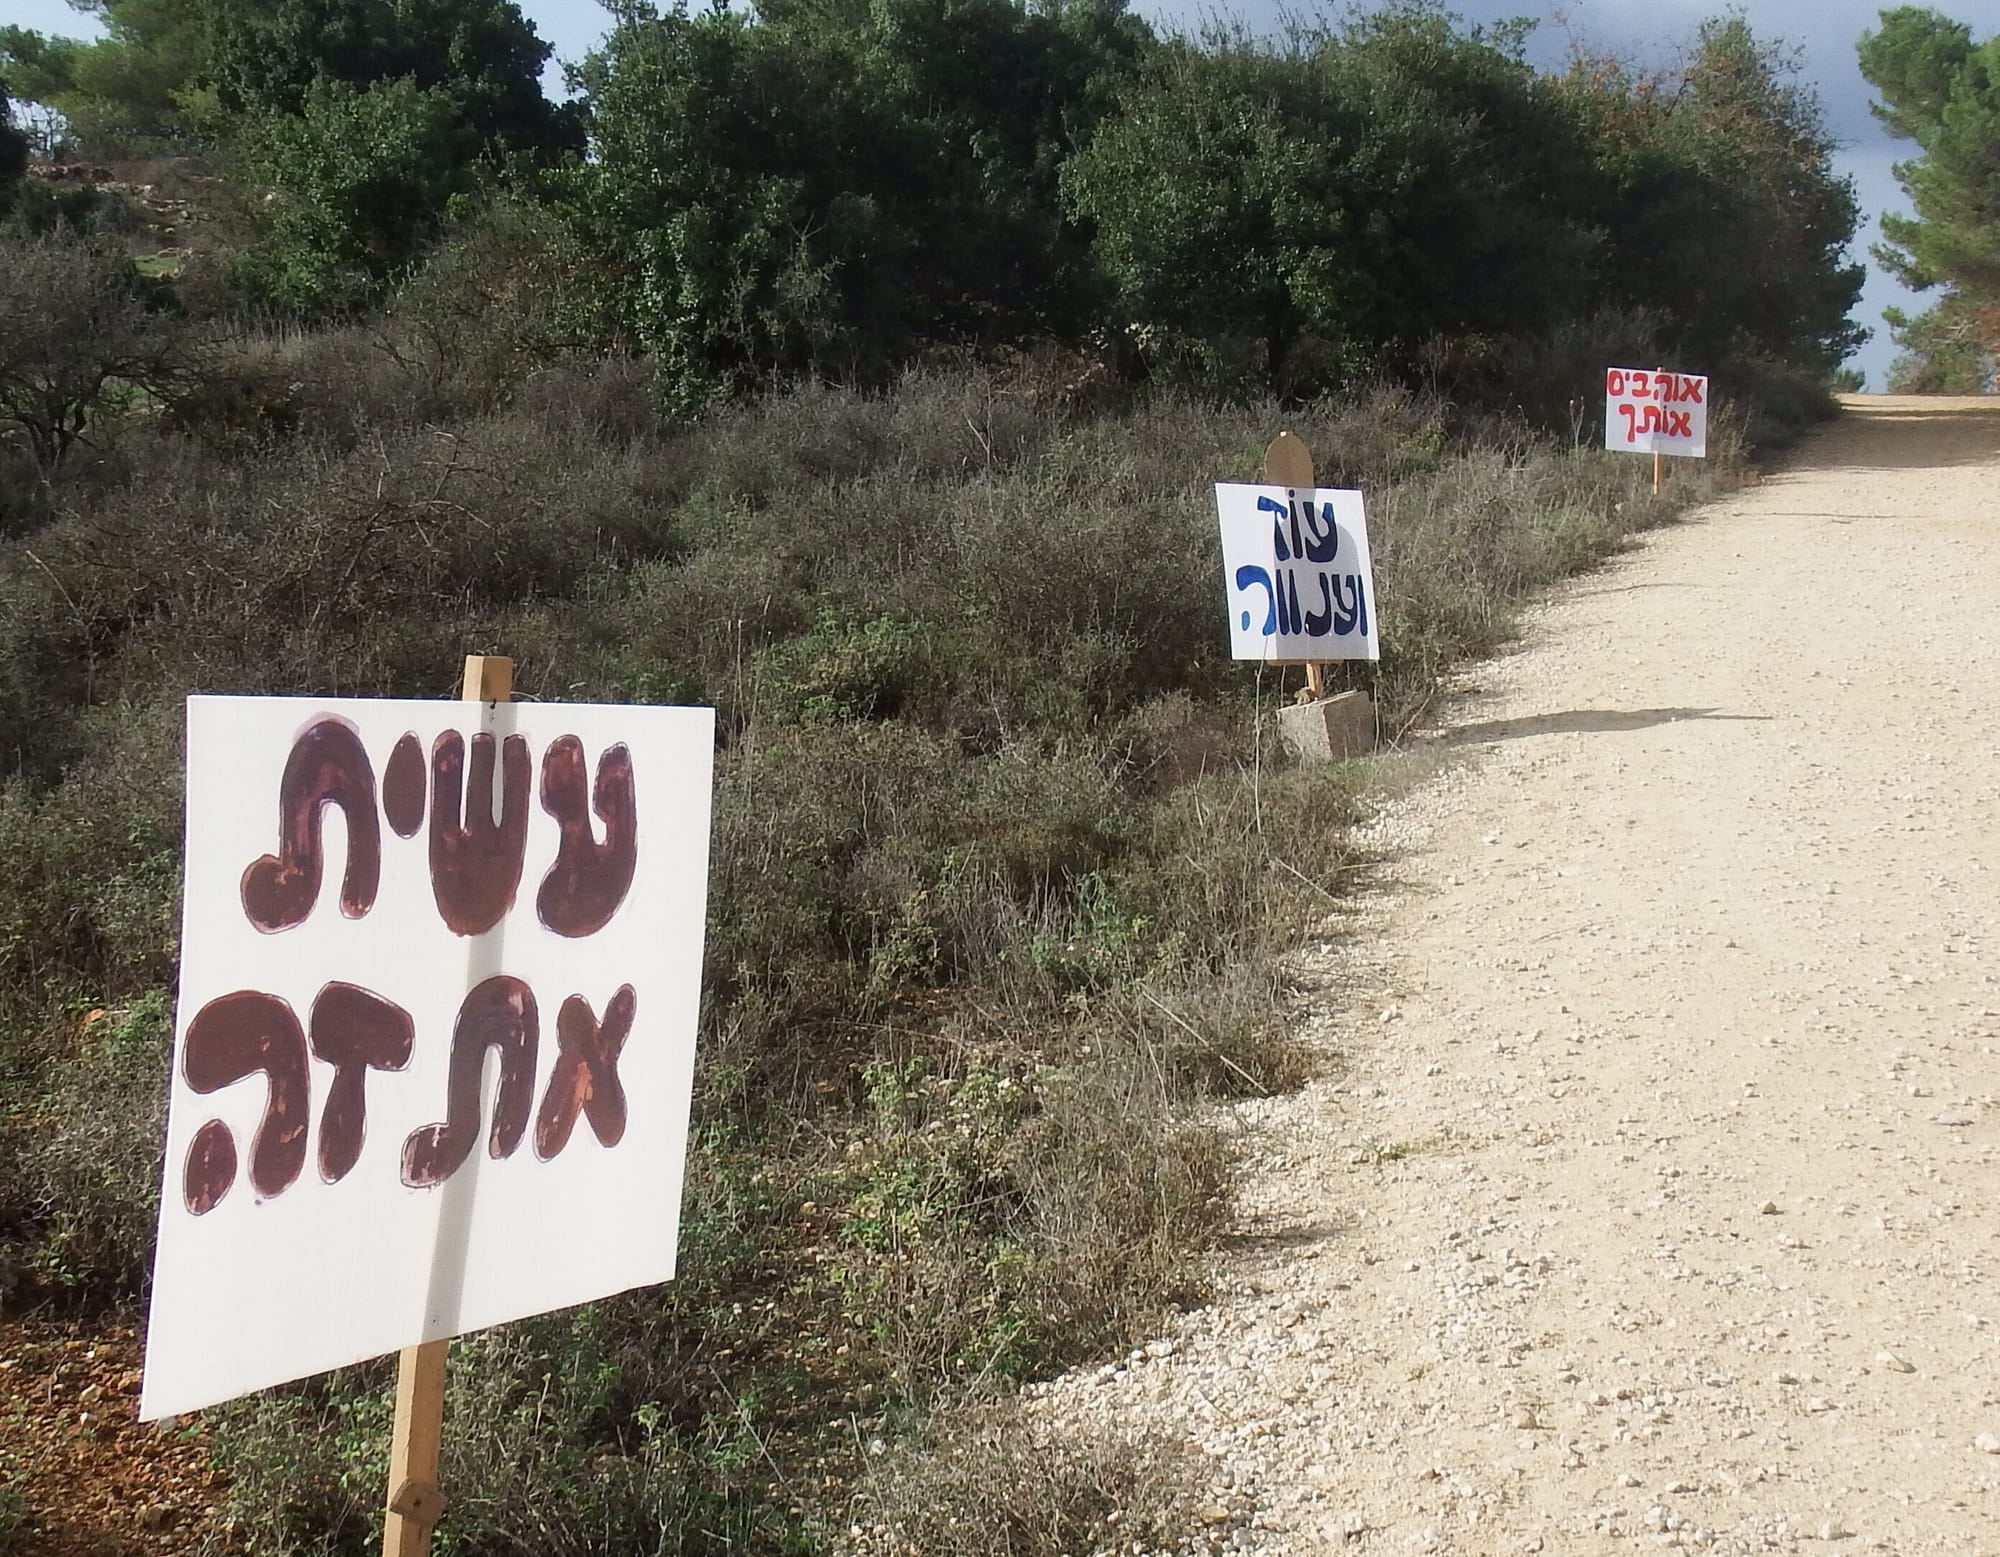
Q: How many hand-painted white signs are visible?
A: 3